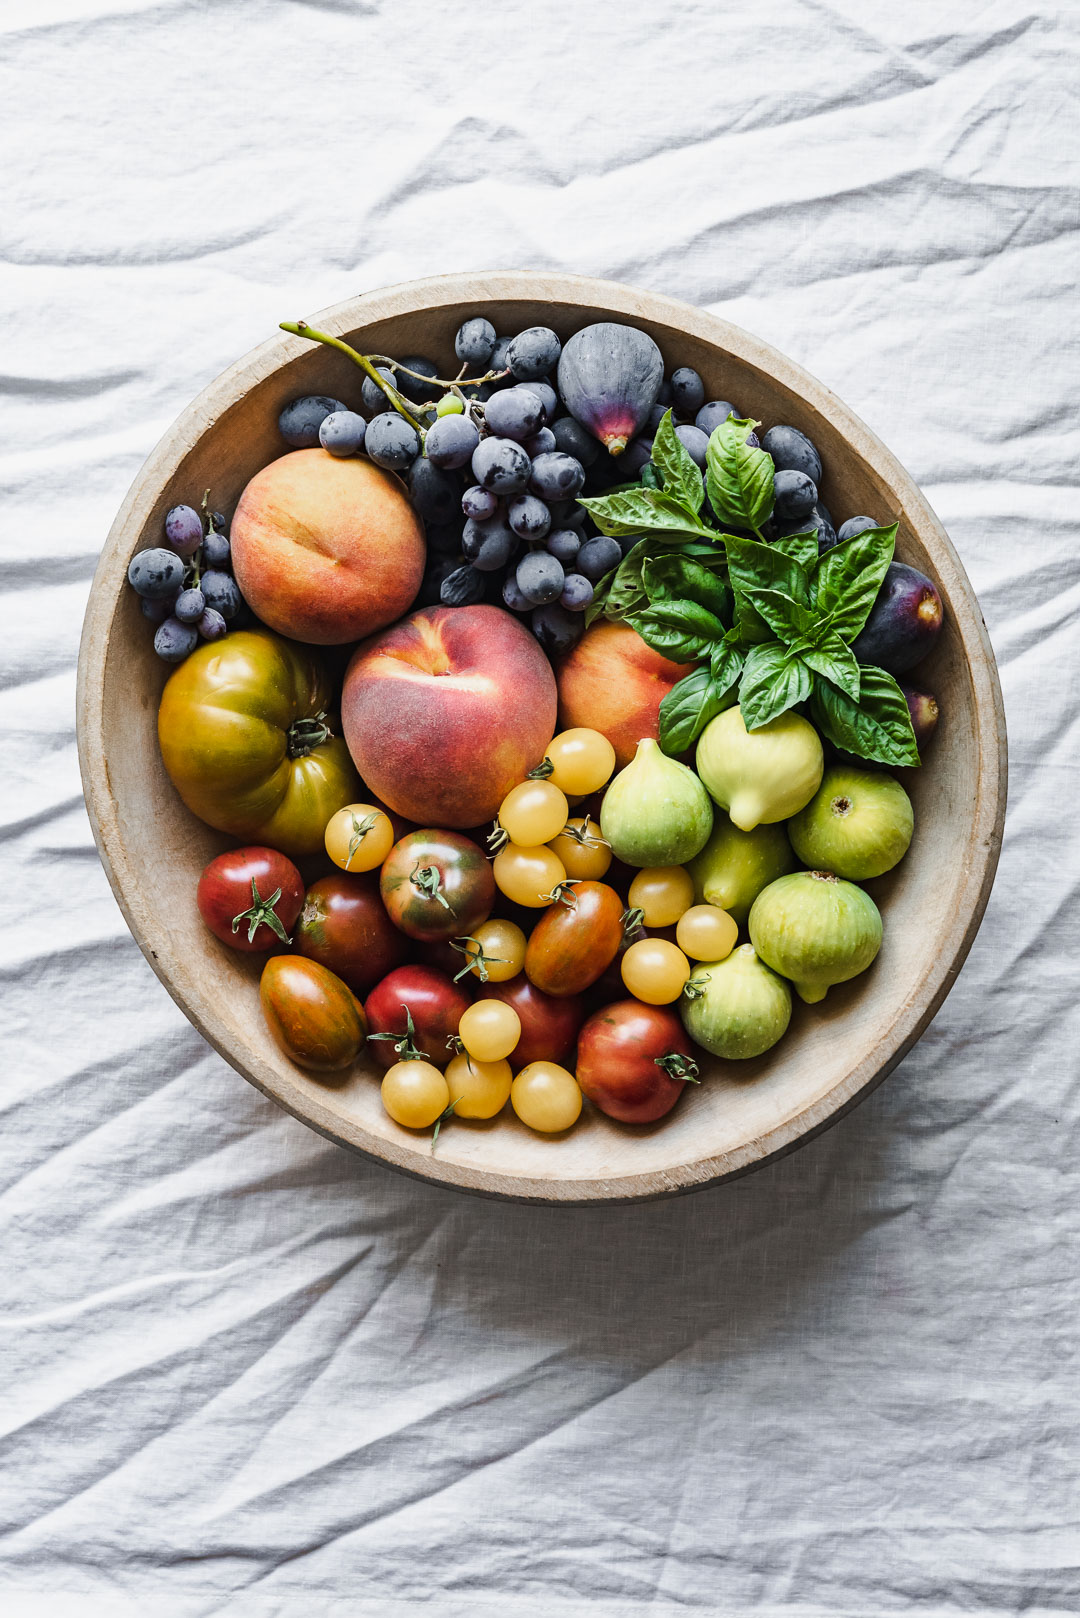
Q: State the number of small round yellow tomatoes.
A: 13